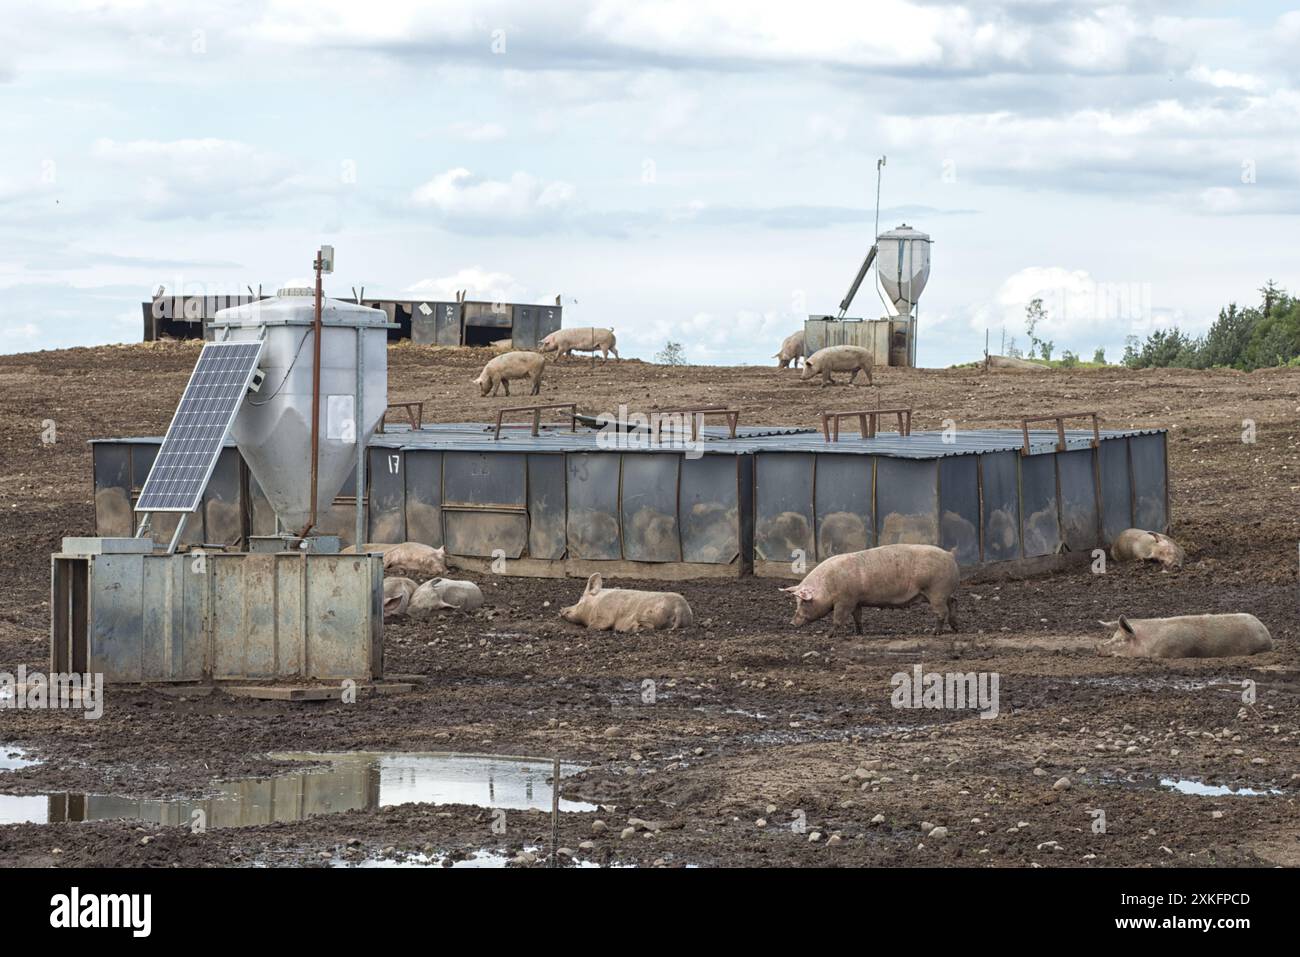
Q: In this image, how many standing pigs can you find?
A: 5